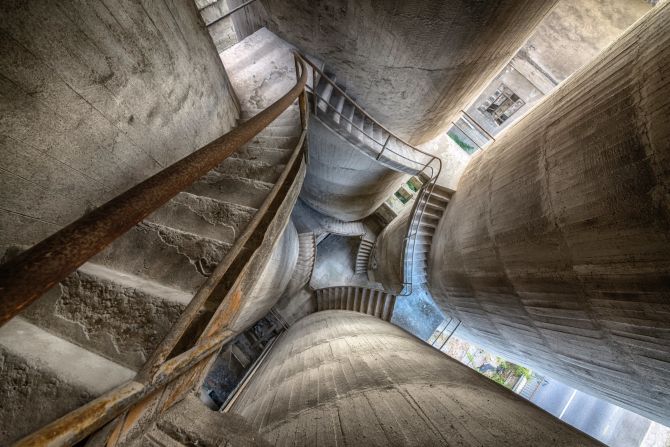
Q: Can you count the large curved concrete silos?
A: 4